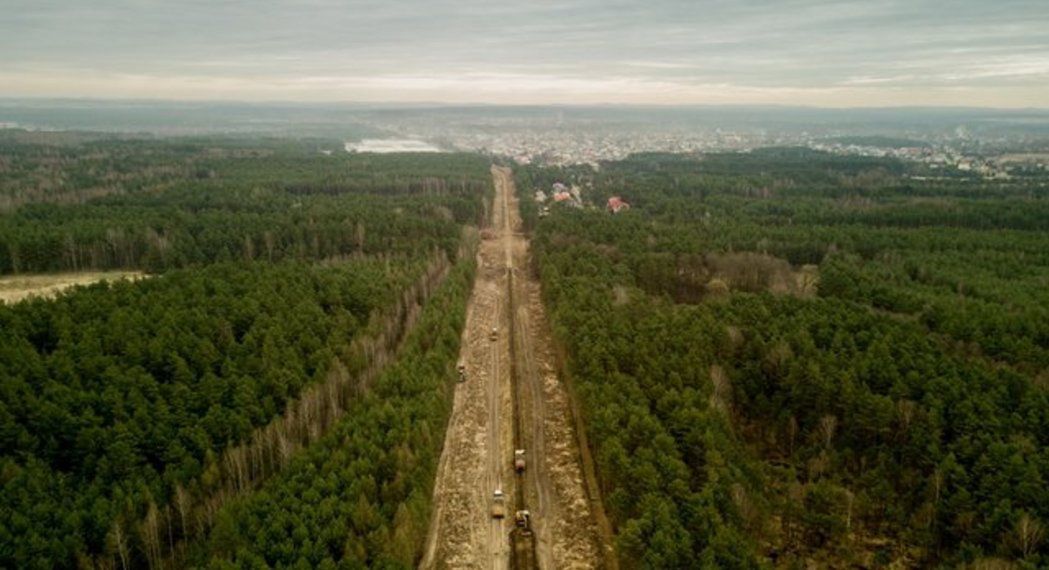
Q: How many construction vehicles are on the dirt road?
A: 5